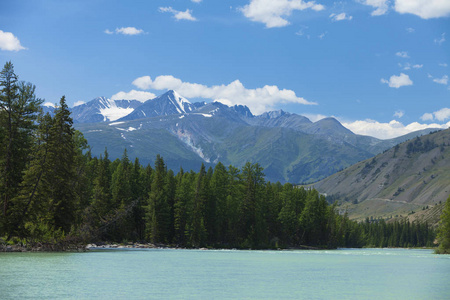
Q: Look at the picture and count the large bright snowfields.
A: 2